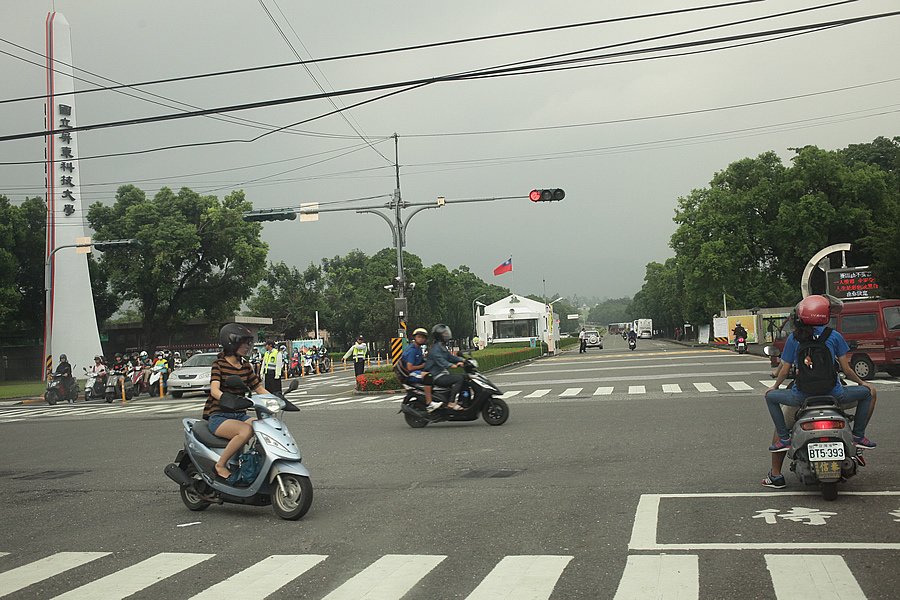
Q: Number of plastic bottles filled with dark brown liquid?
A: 0